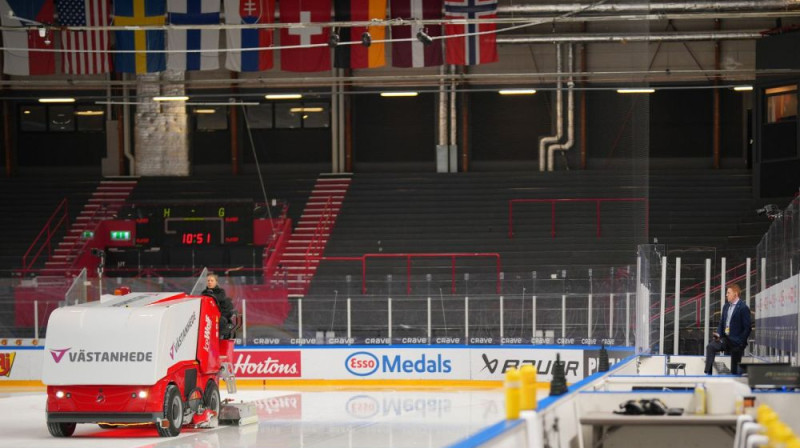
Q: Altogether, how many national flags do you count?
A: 9